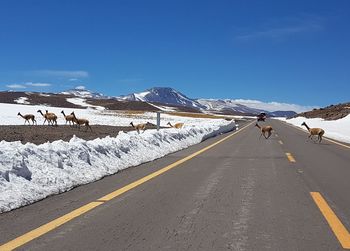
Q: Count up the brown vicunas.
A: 9